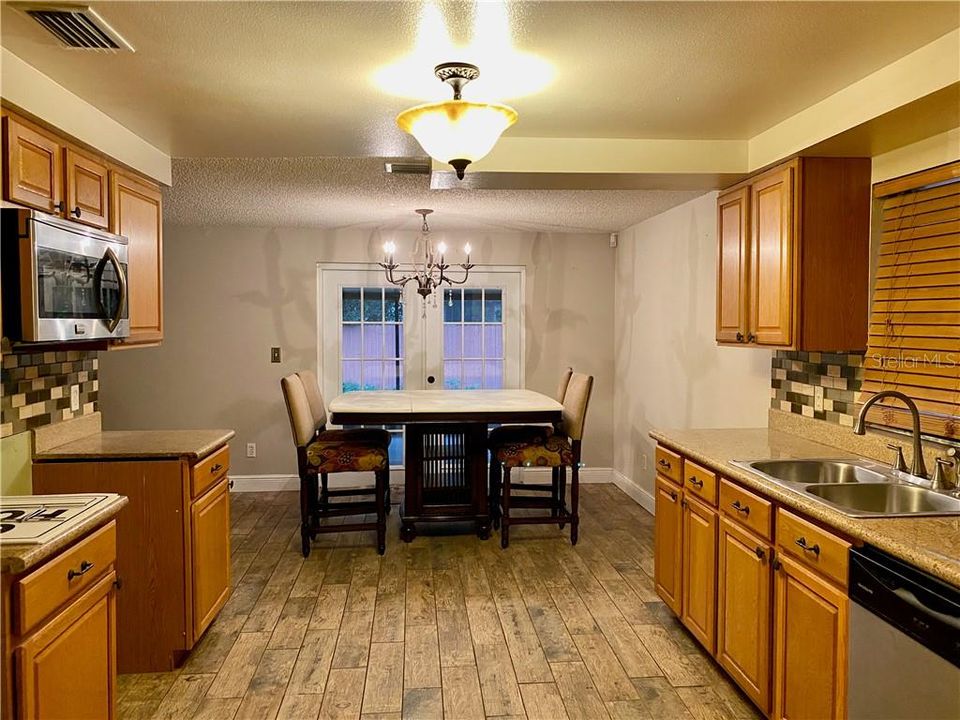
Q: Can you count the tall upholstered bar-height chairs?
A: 4